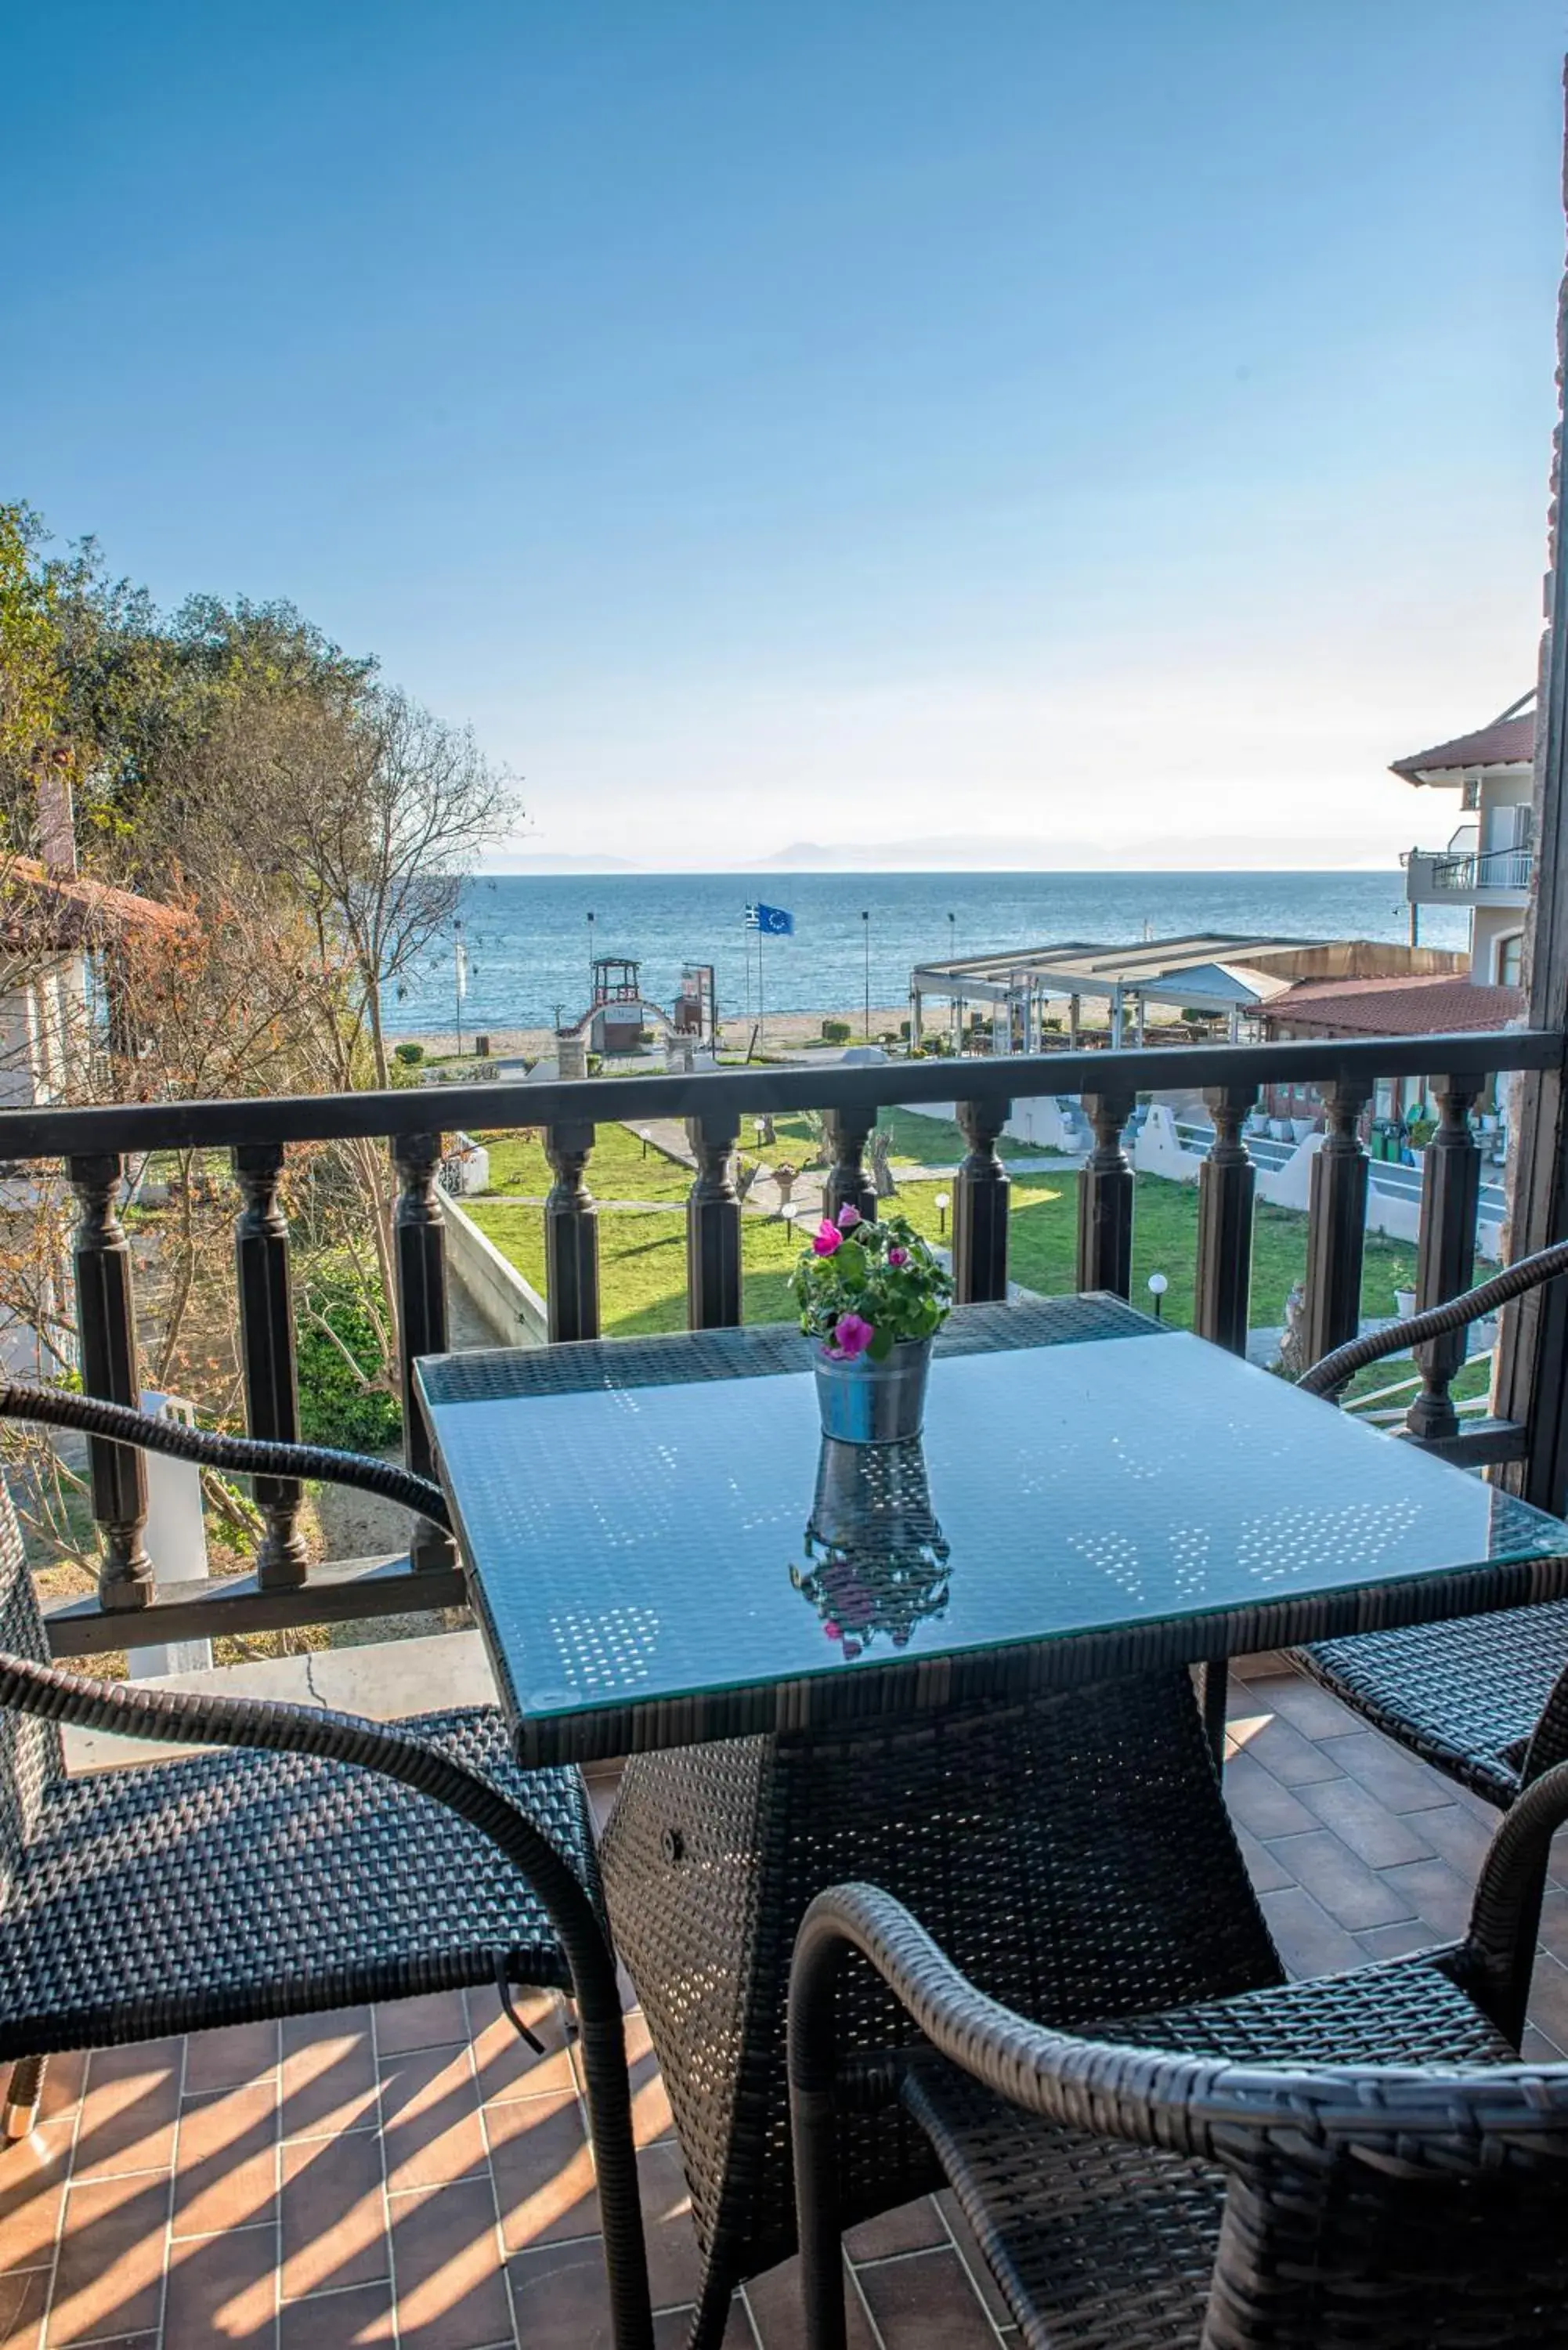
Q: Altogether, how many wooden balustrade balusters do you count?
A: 11